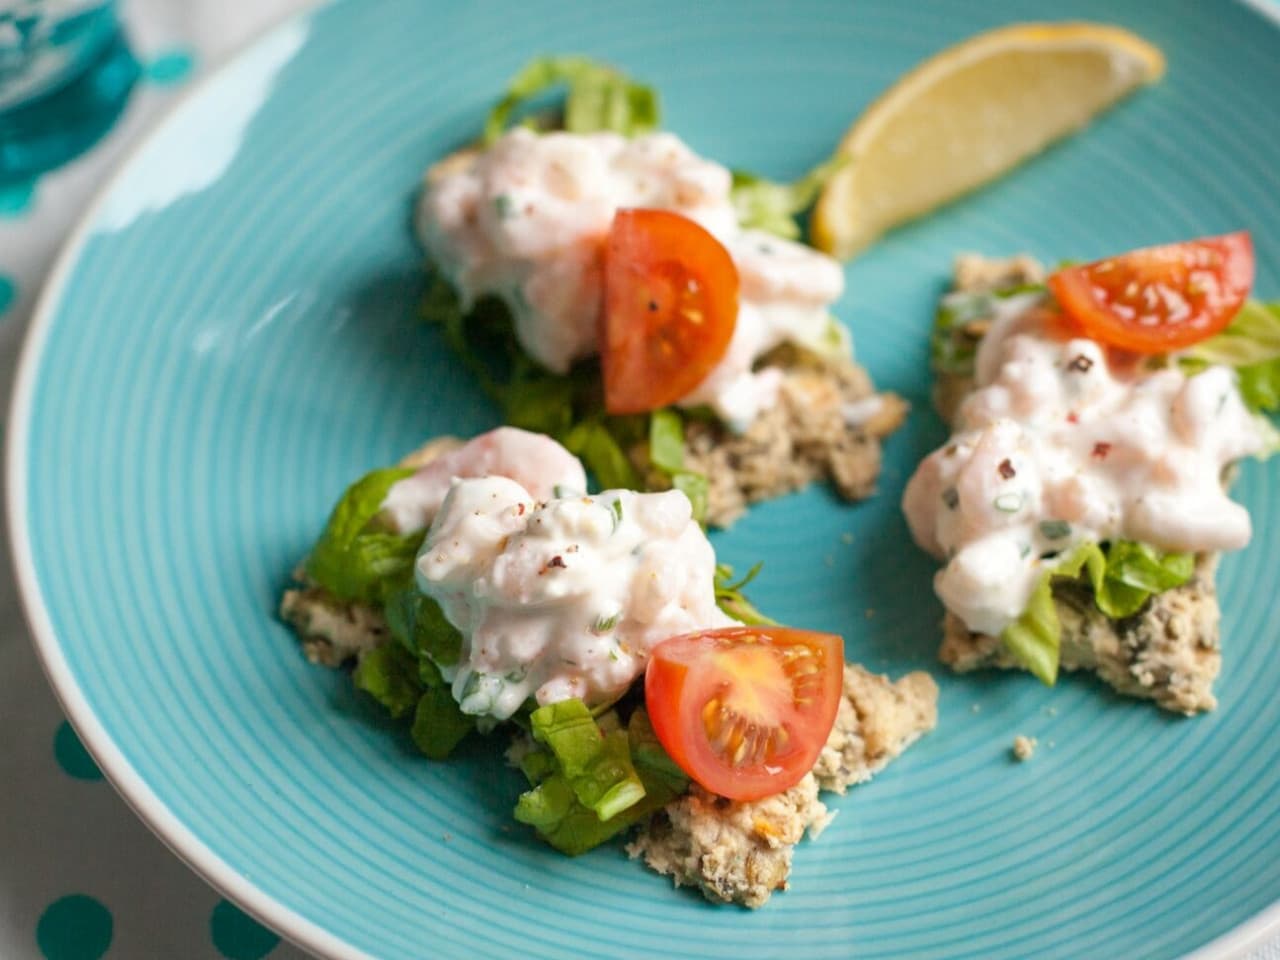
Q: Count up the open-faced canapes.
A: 3